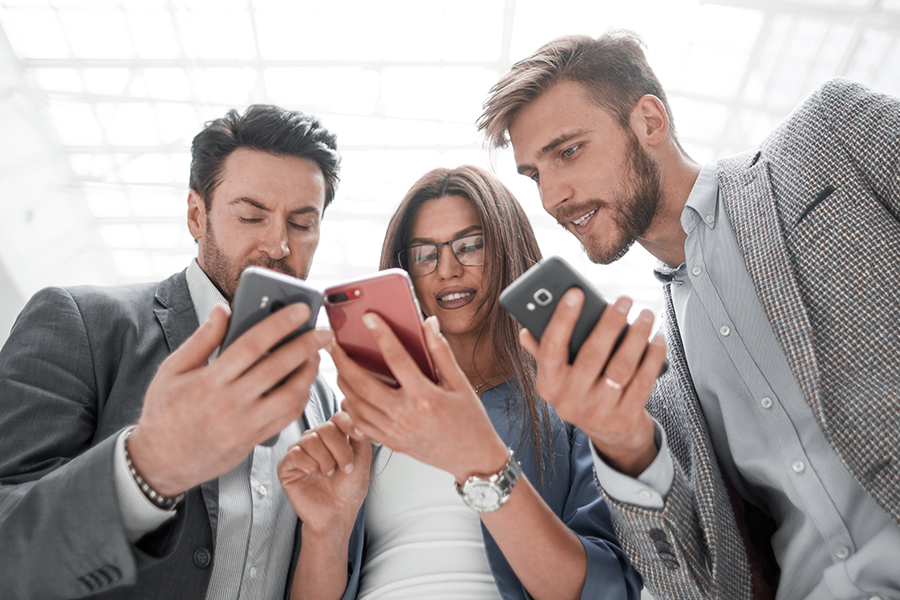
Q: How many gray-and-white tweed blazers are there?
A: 1